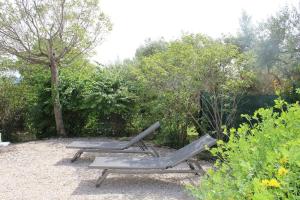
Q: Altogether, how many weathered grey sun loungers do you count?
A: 2